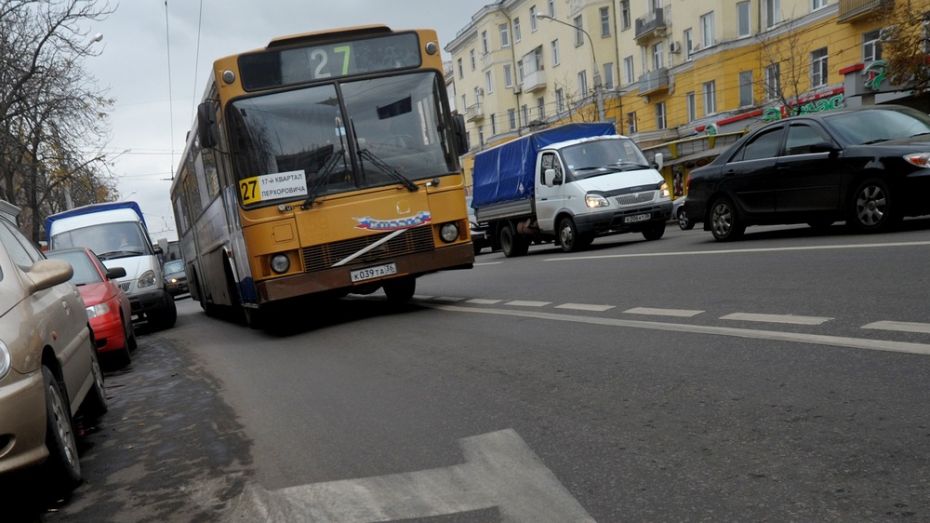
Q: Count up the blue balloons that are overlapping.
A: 0